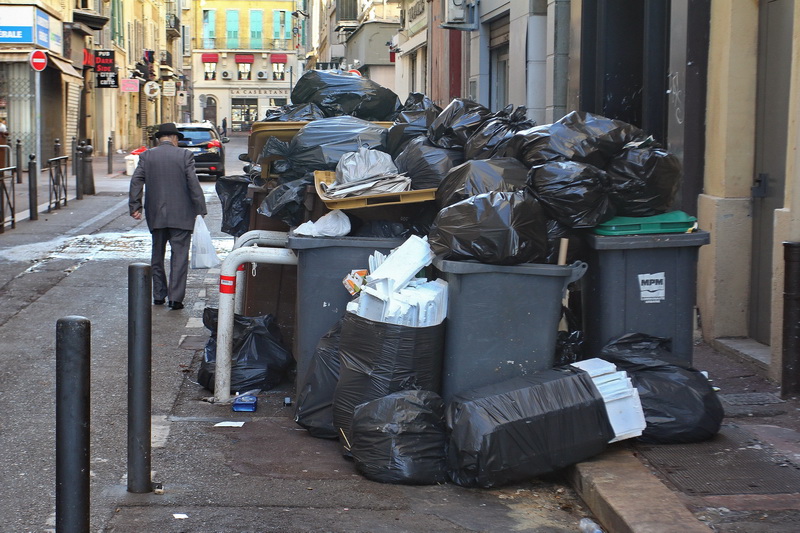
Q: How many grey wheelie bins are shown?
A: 3